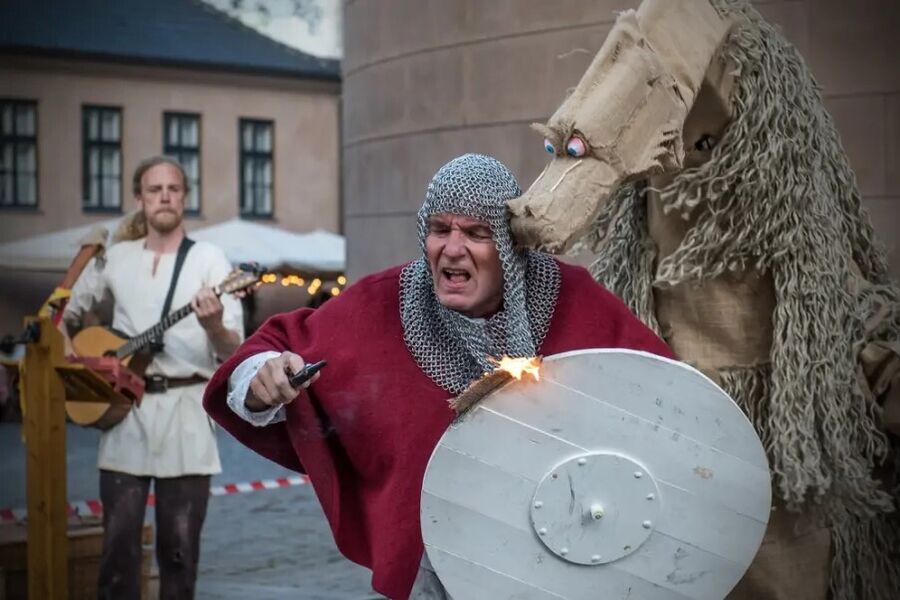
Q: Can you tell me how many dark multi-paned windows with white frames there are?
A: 4